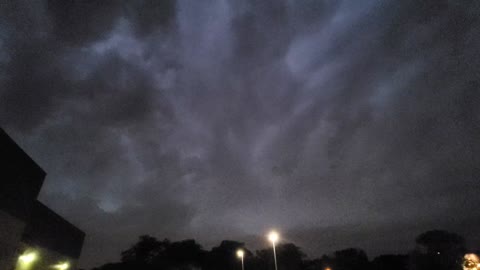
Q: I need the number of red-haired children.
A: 0